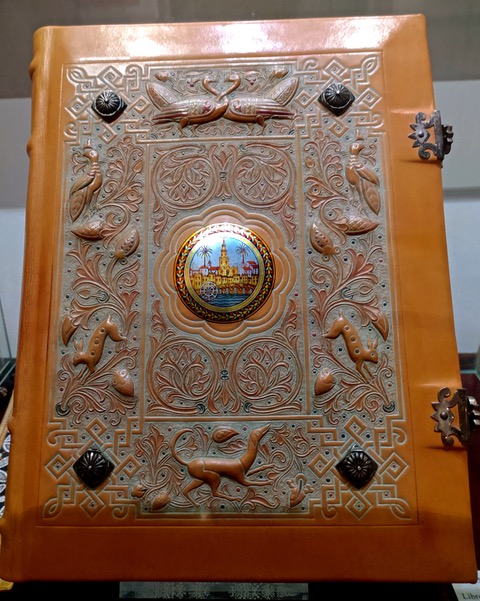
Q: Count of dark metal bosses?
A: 4